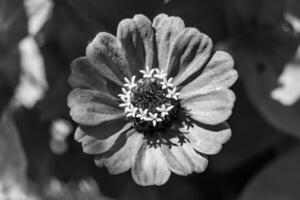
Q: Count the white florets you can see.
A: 11